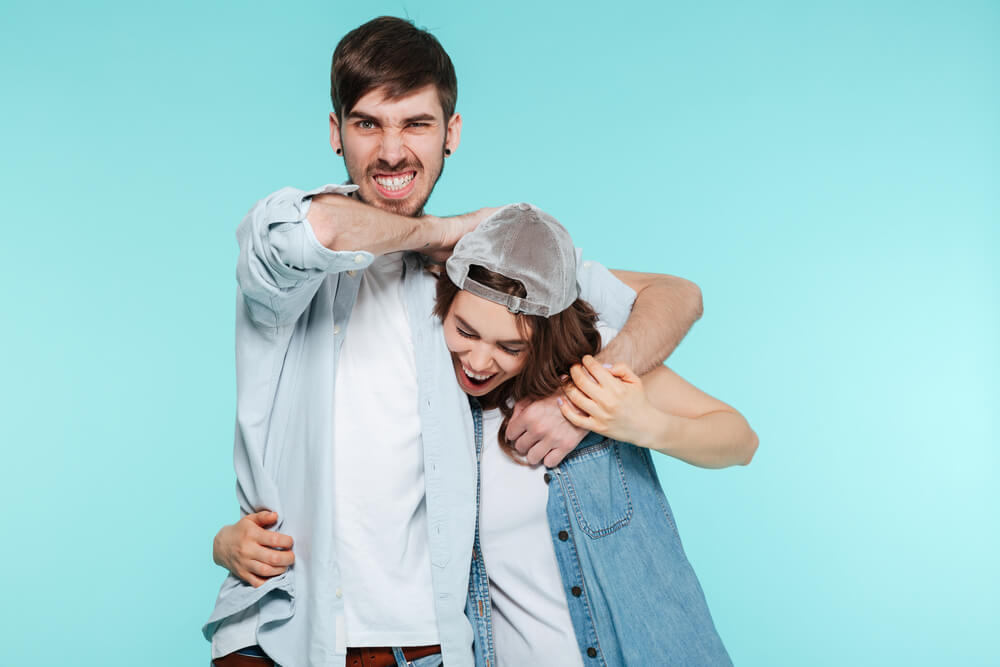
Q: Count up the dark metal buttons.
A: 4